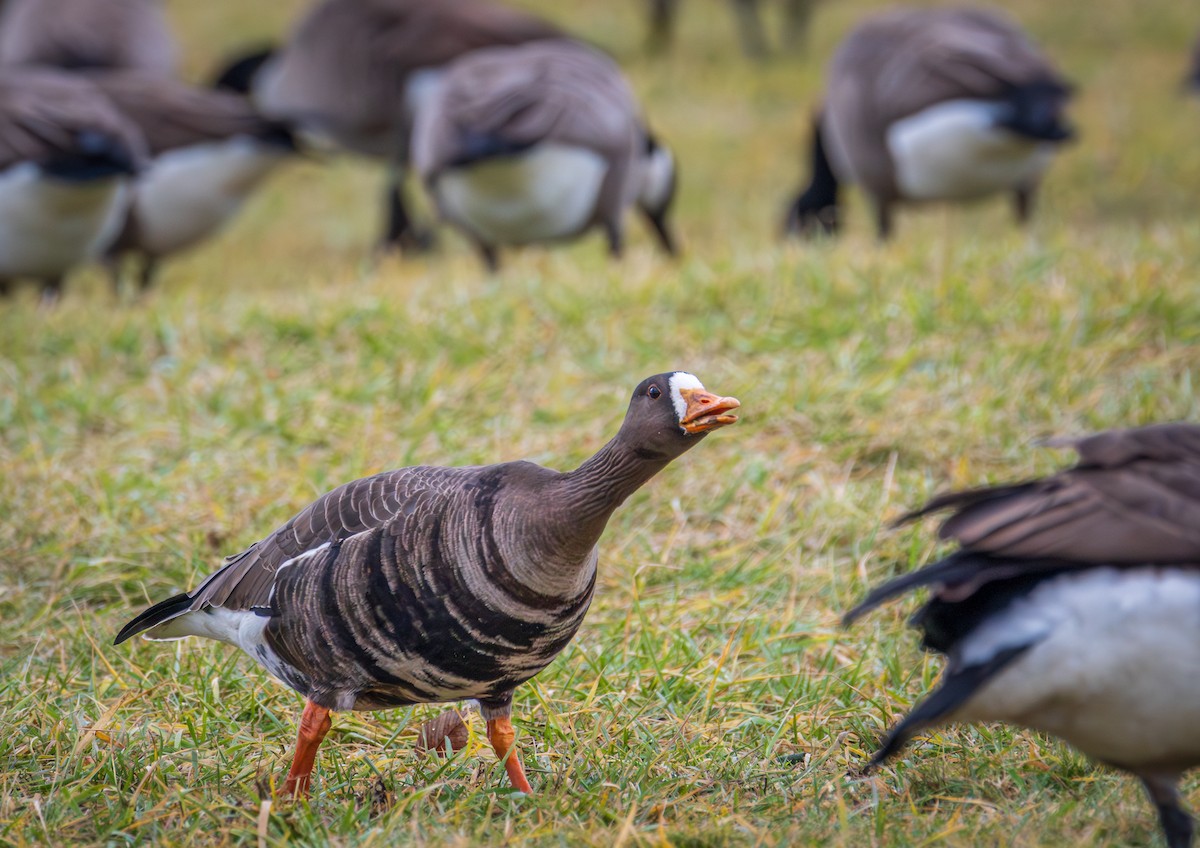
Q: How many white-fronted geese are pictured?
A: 1